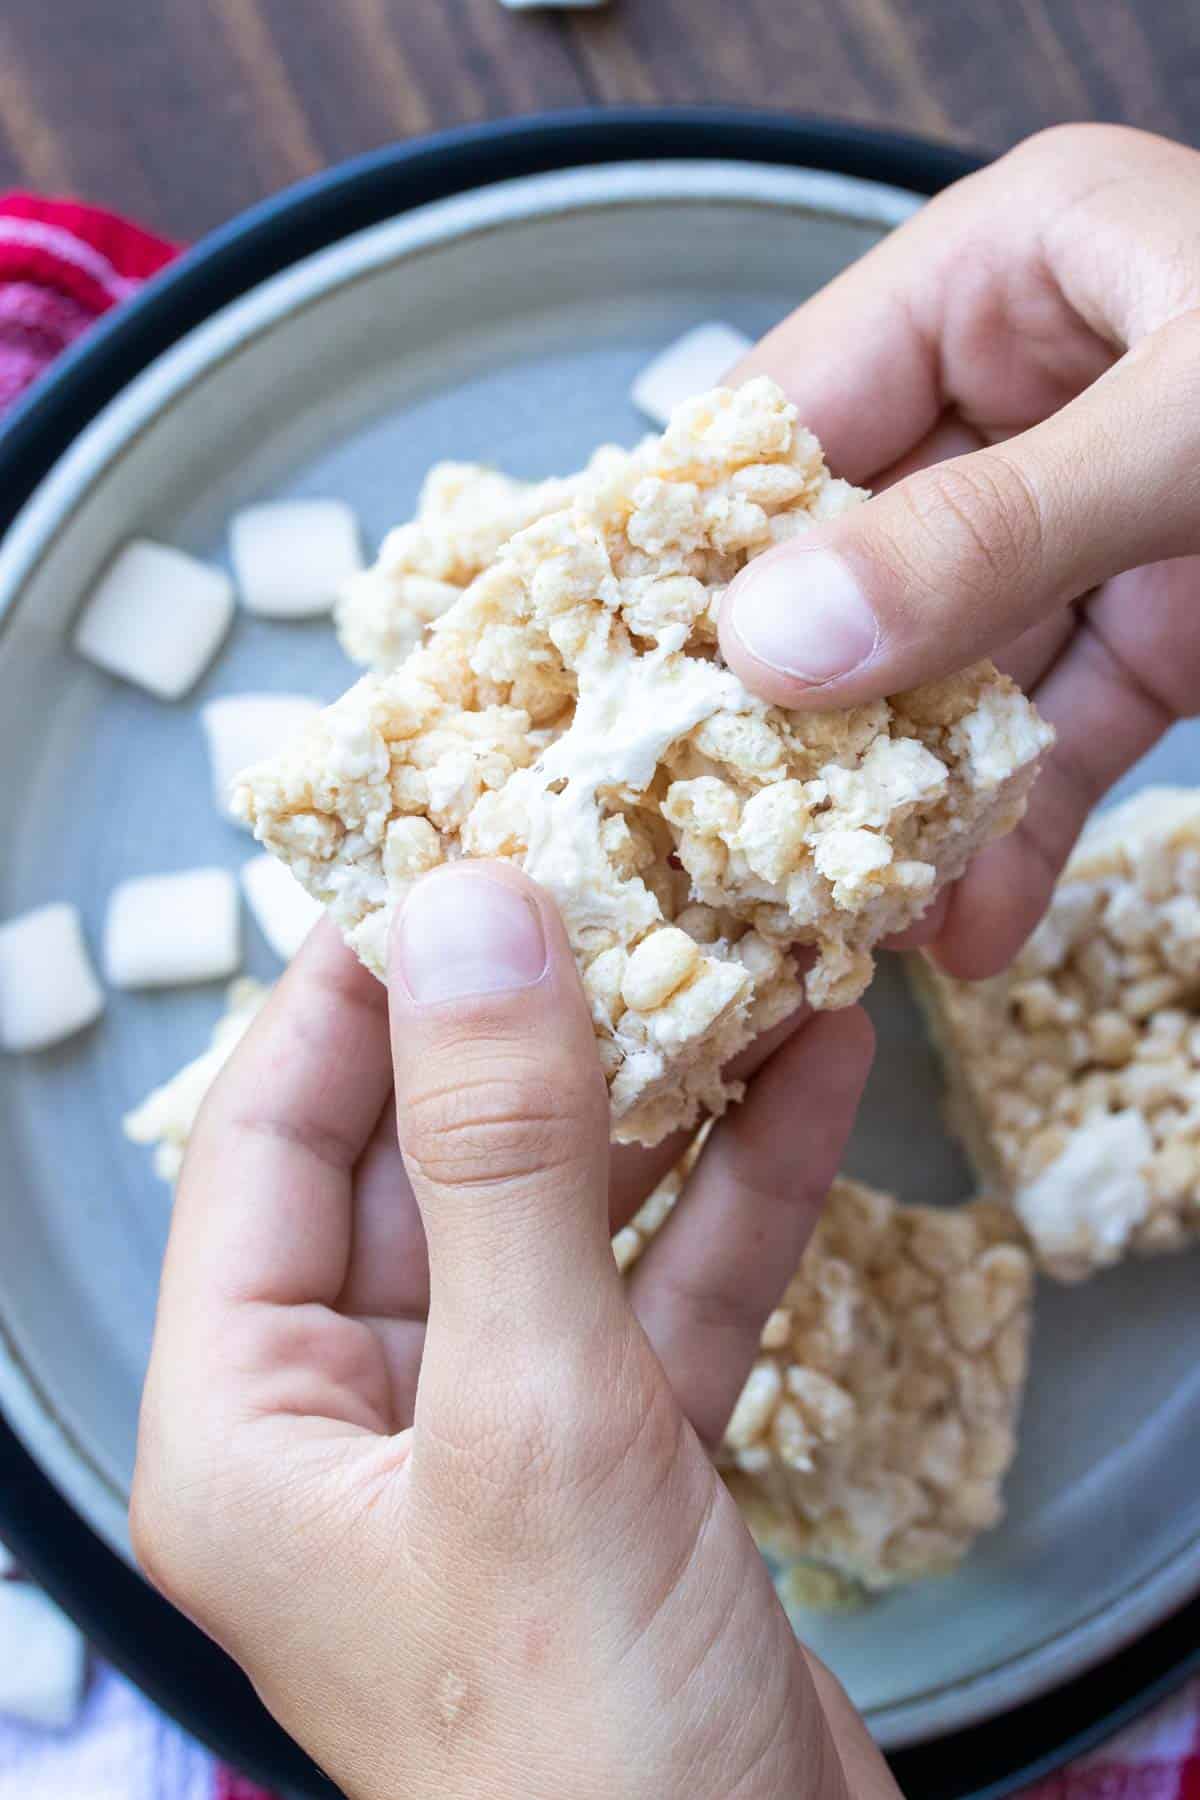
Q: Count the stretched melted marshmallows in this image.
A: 1